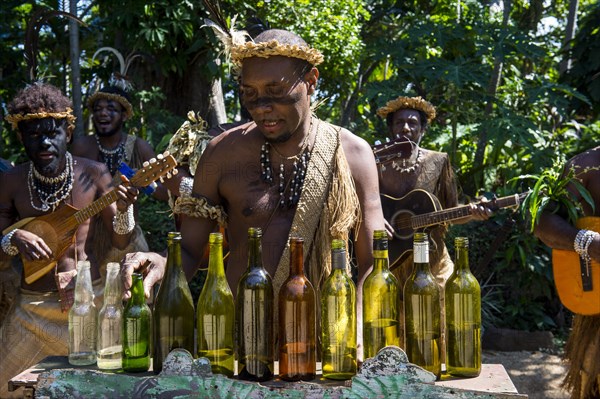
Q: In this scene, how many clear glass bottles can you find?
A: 2